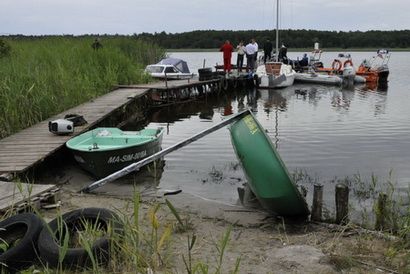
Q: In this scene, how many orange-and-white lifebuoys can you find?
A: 2